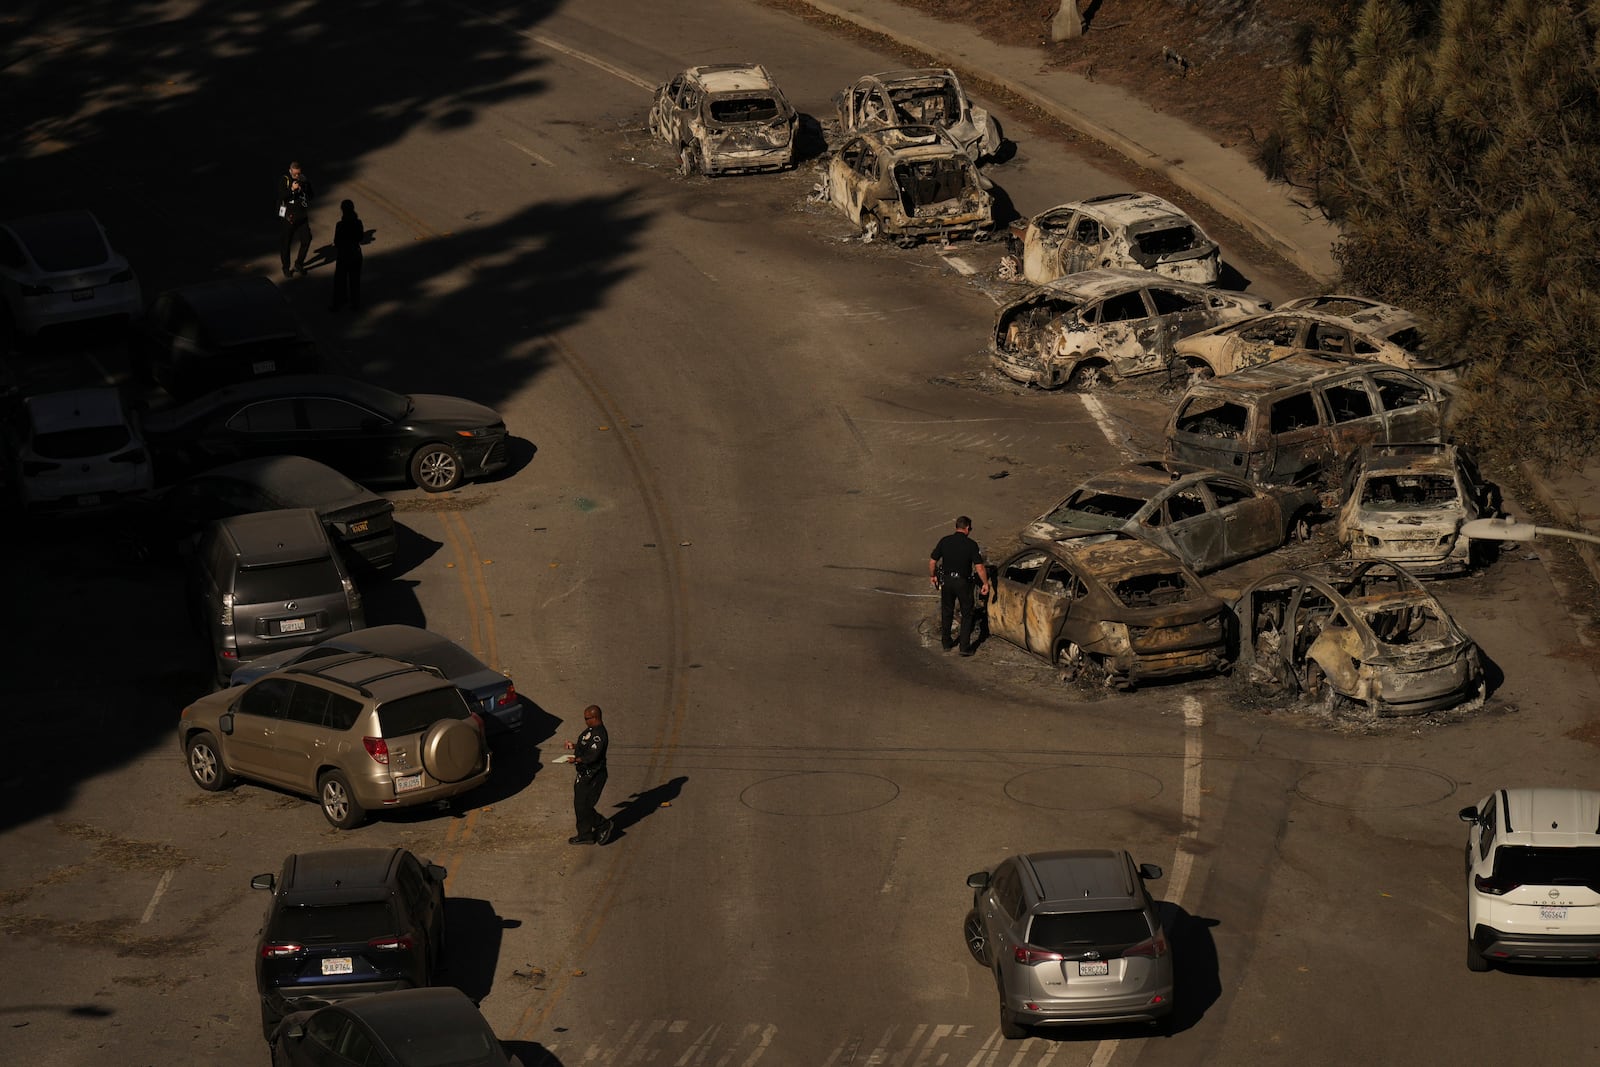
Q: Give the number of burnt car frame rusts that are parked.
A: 11